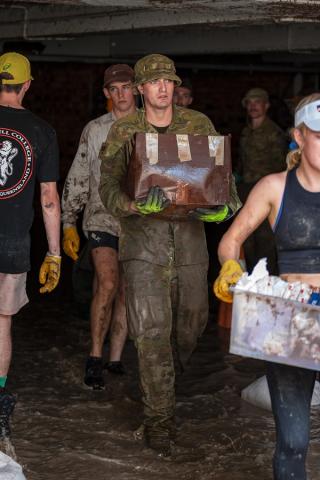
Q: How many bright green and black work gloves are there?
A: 2